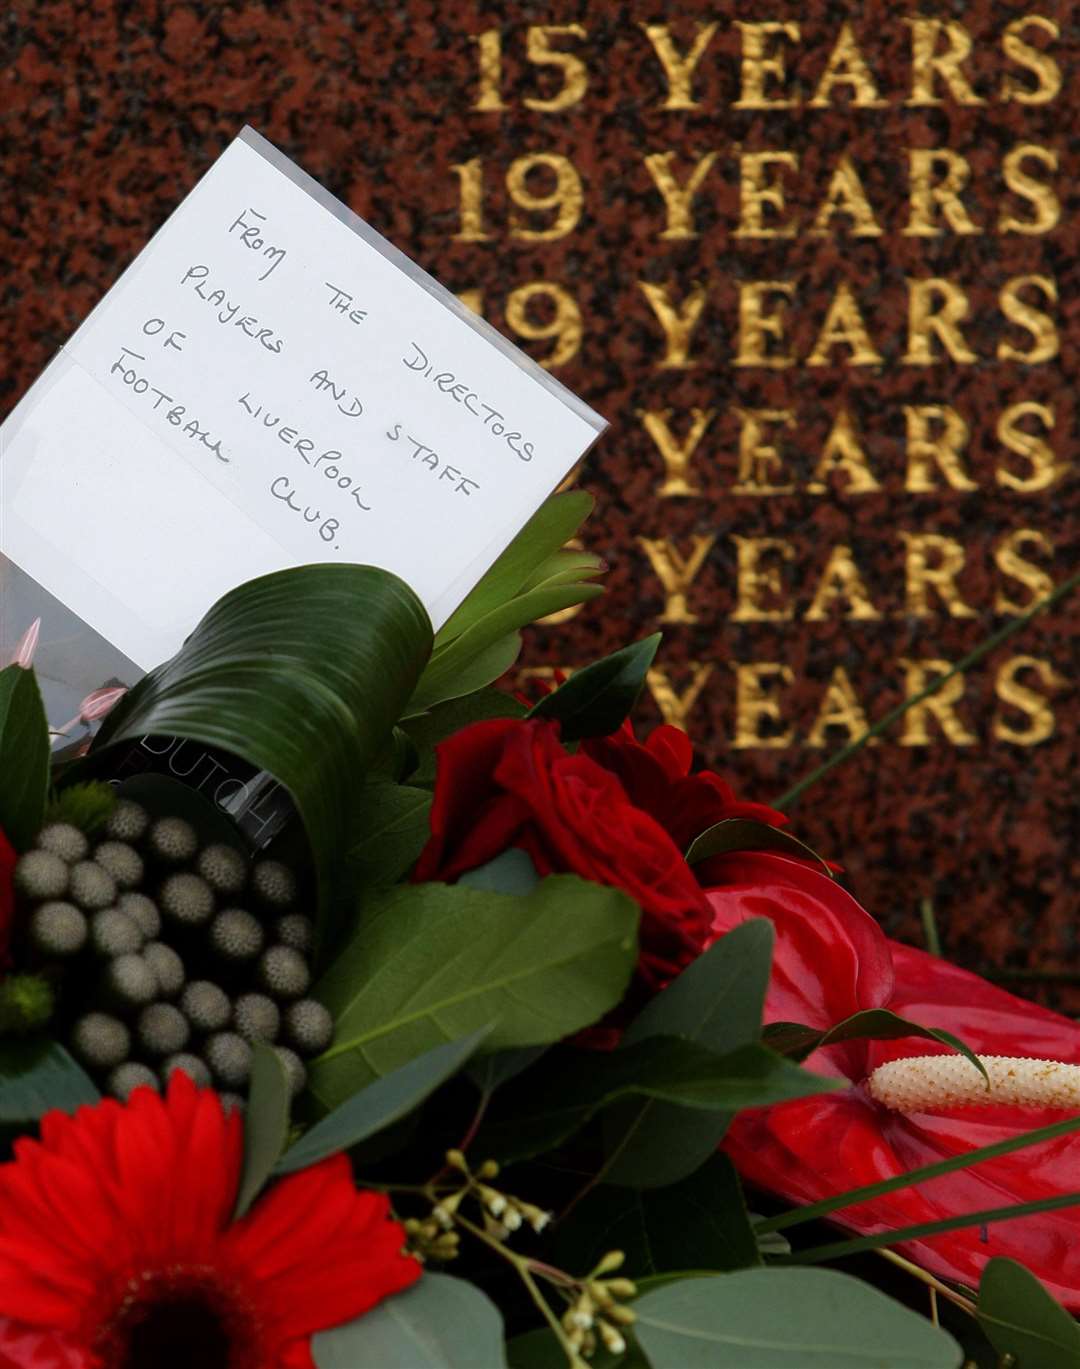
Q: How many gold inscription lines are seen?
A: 6